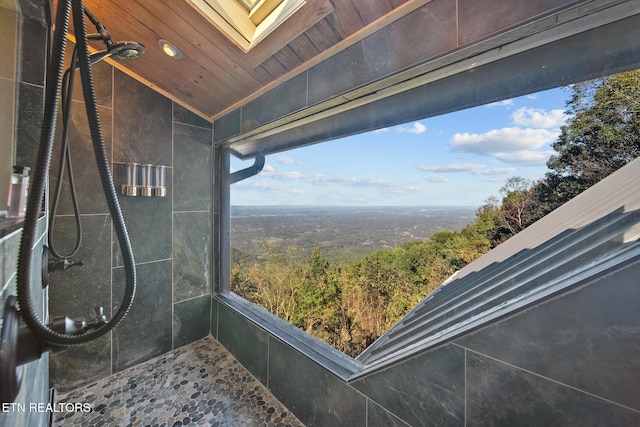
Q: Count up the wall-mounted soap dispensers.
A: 3